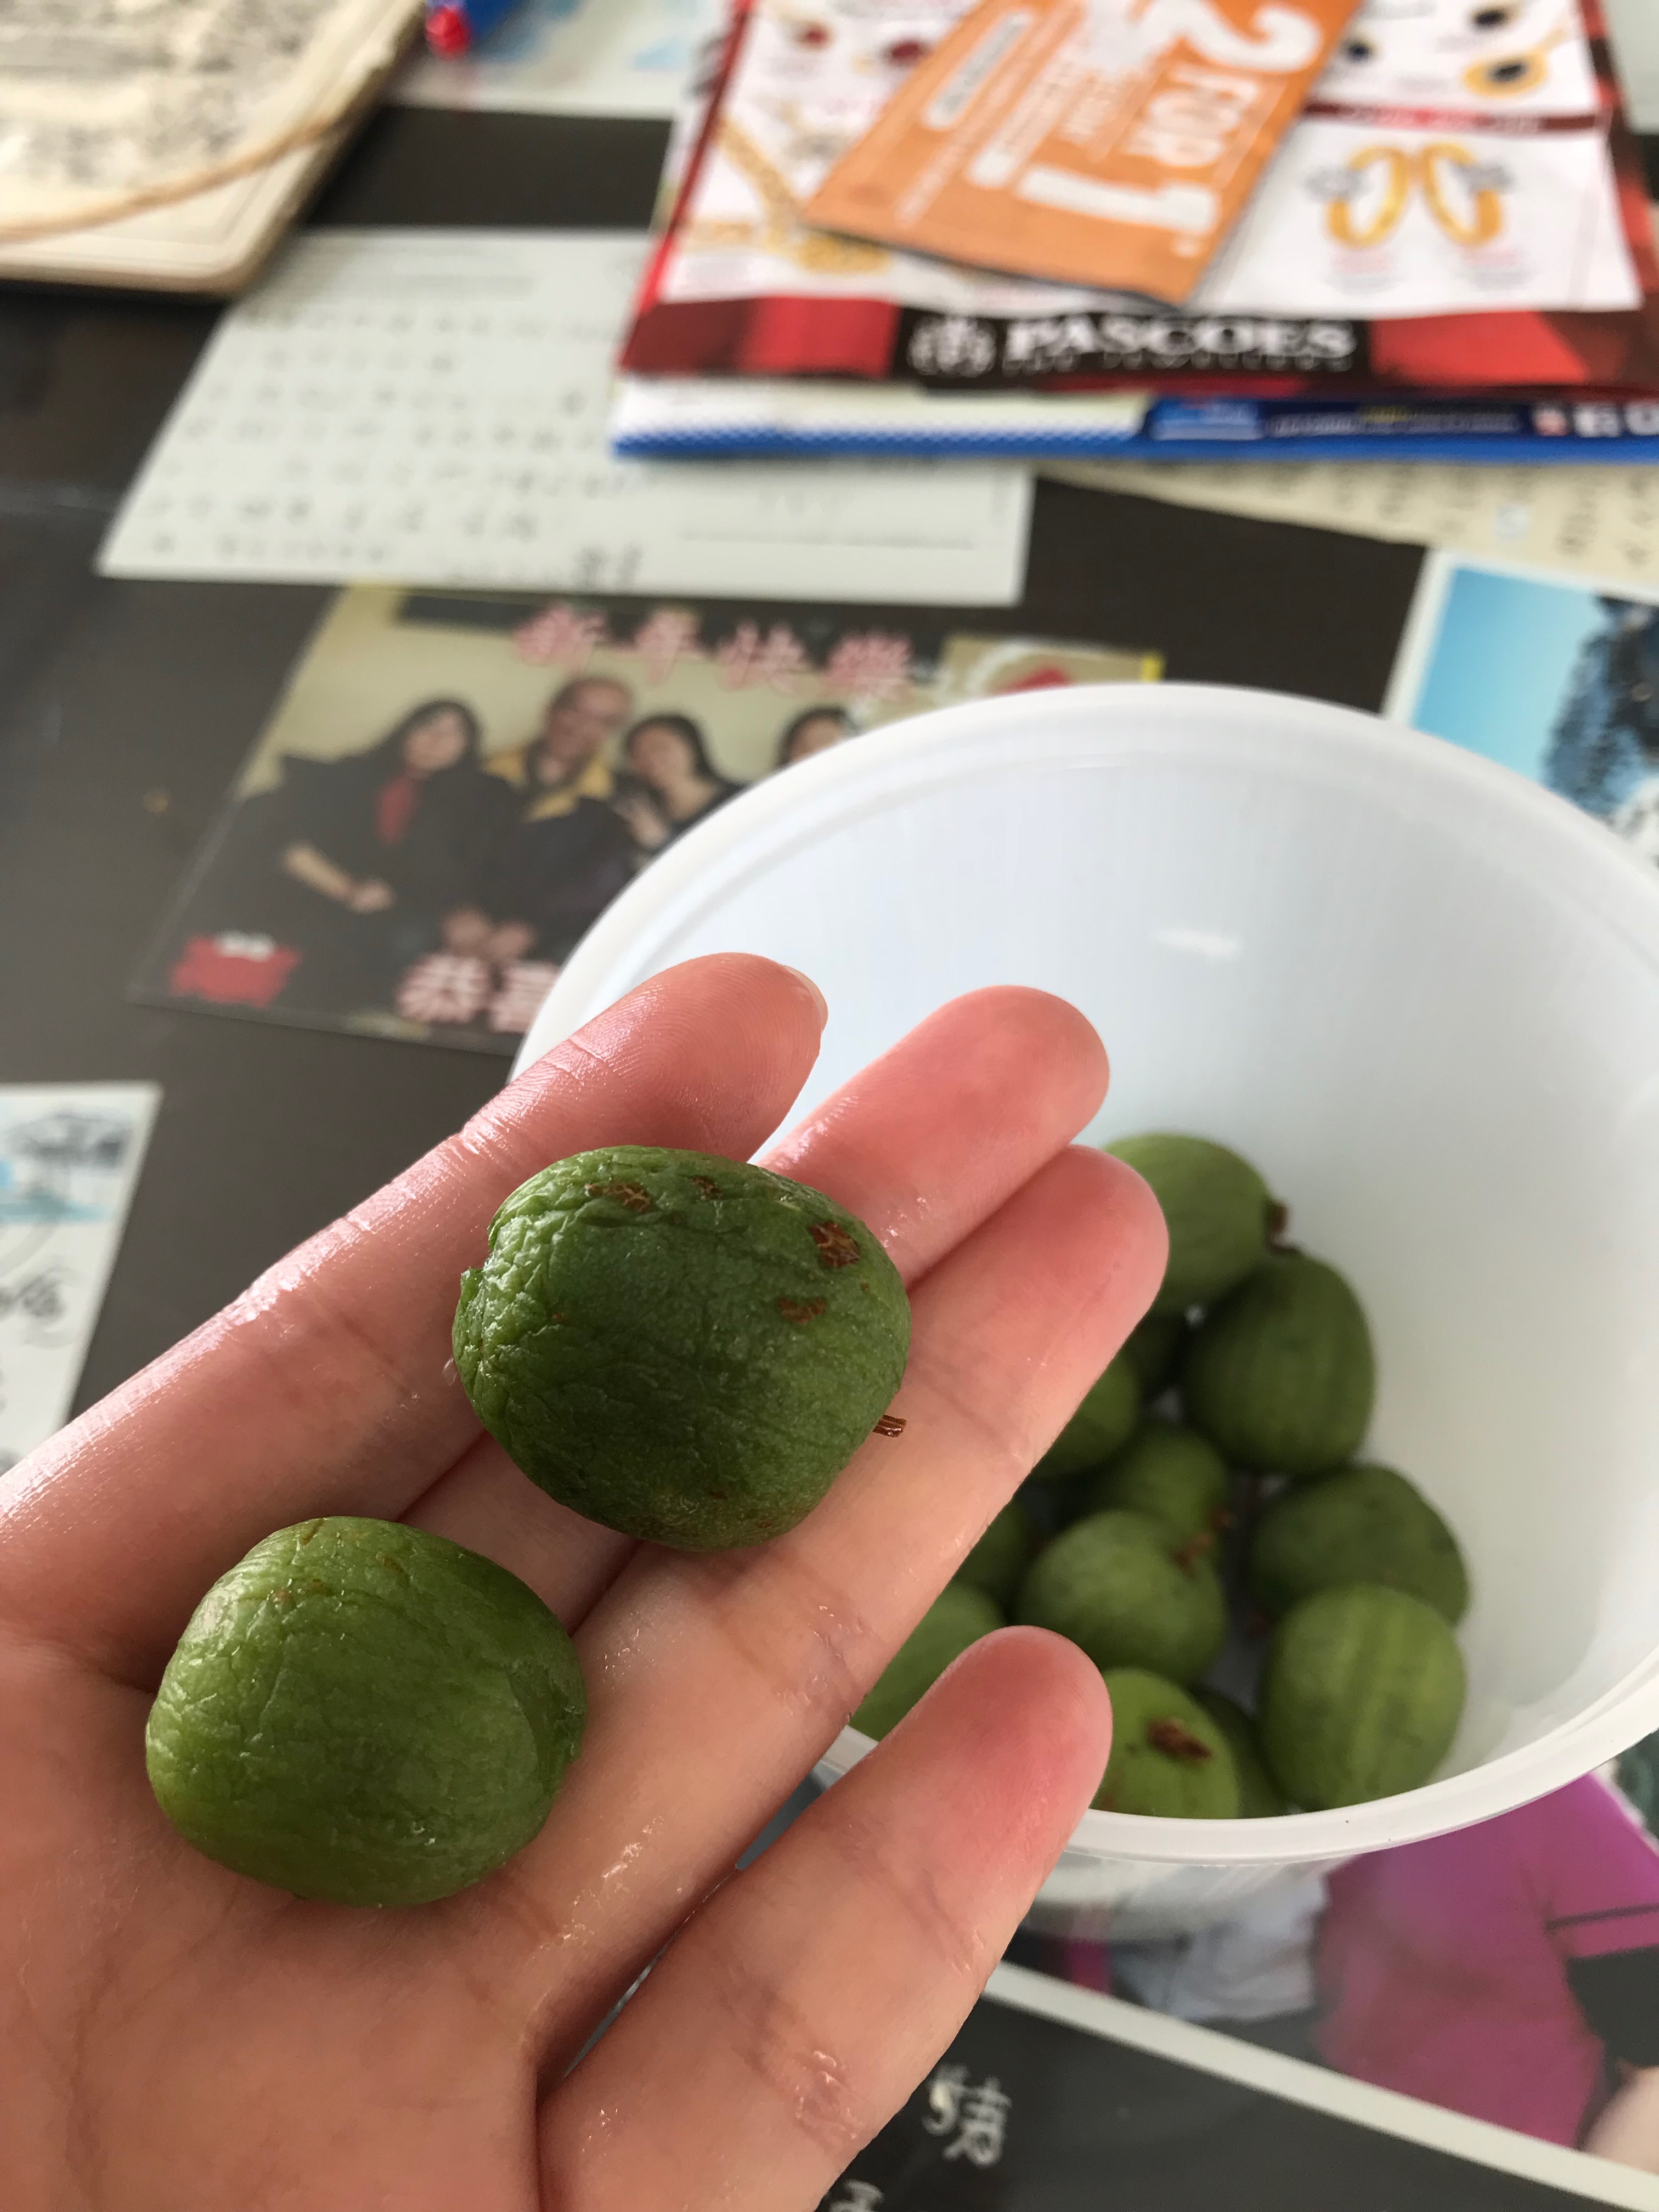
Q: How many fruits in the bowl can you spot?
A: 12